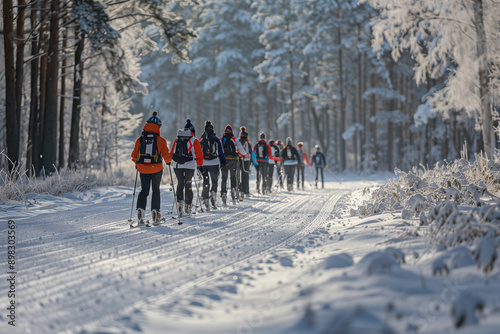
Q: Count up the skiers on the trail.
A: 11